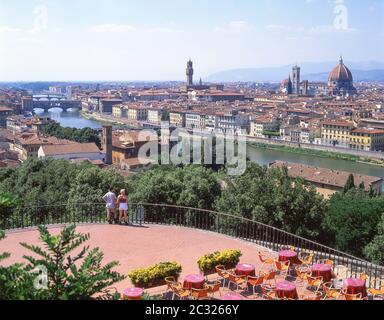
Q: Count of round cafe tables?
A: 8